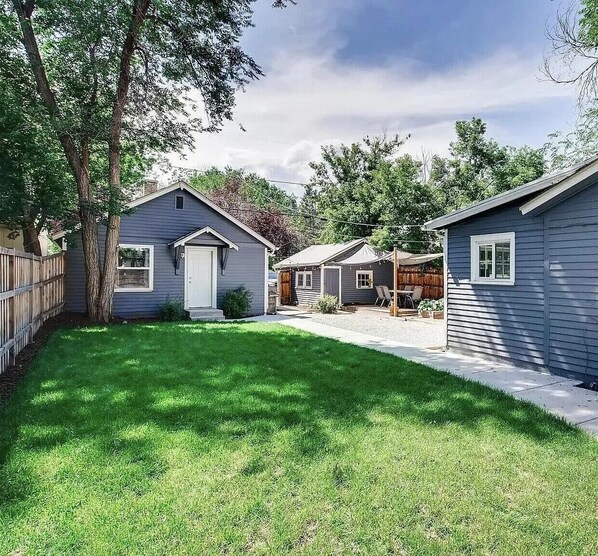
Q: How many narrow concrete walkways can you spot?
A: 1